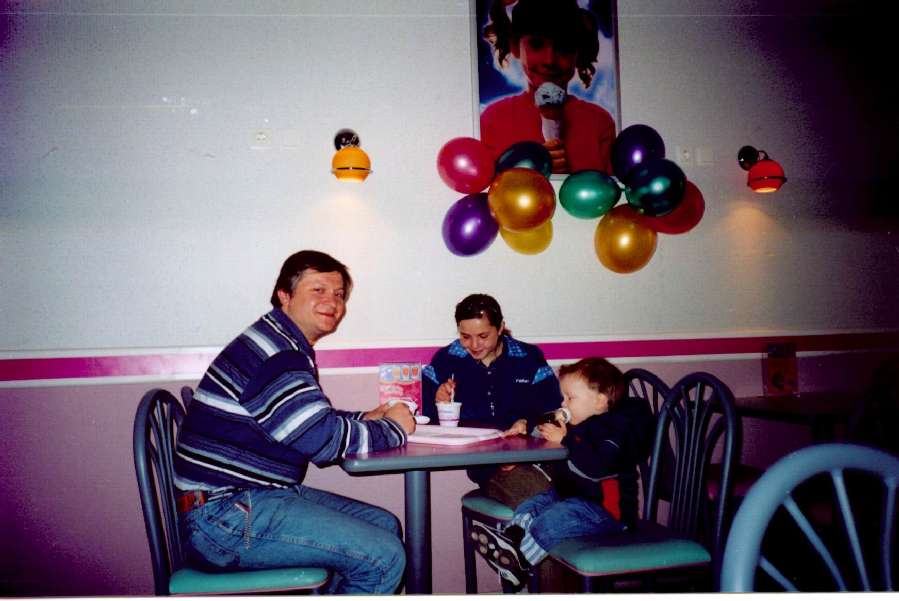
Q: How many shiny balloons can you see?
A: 10